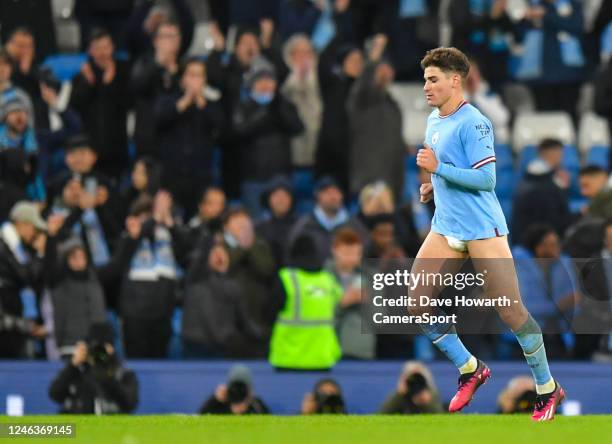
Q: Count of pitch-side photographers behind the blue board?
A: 5